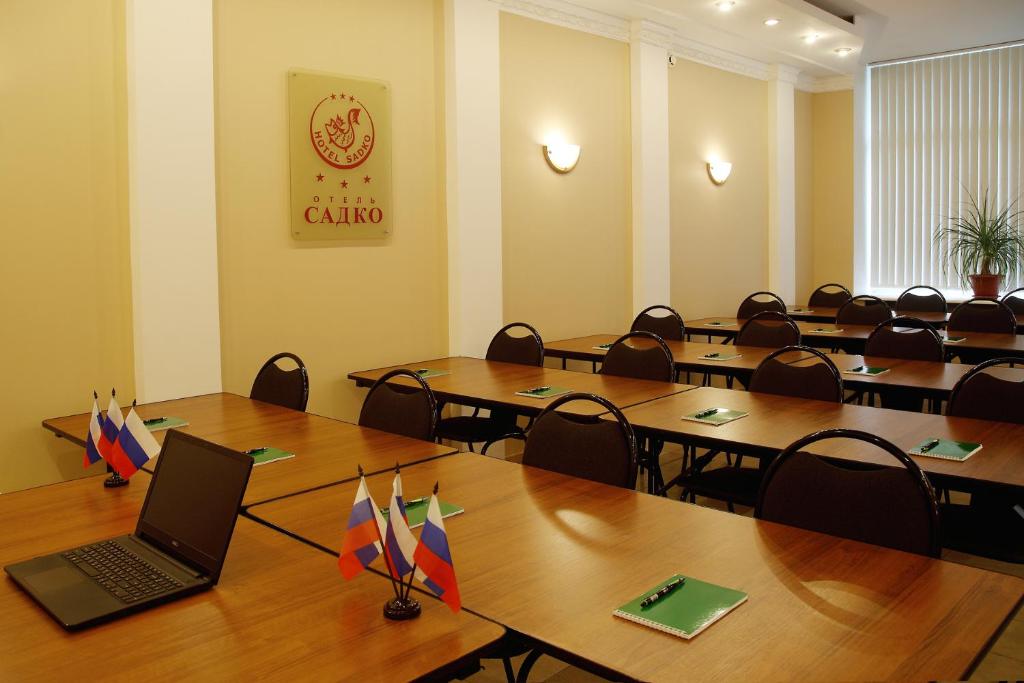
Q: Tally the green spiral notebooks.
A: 15